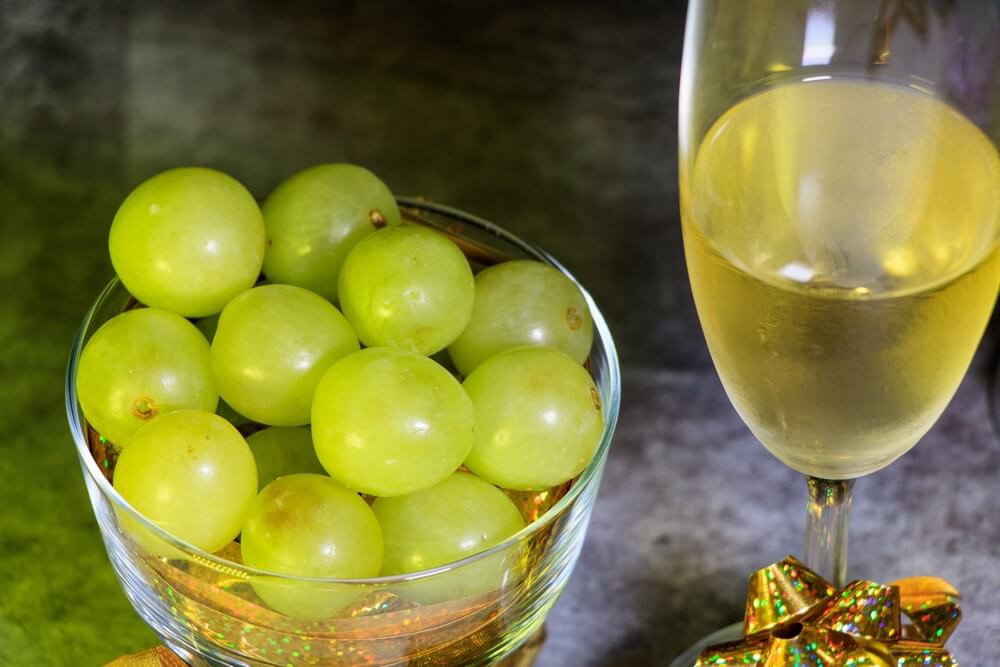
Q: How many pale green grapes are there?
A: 12